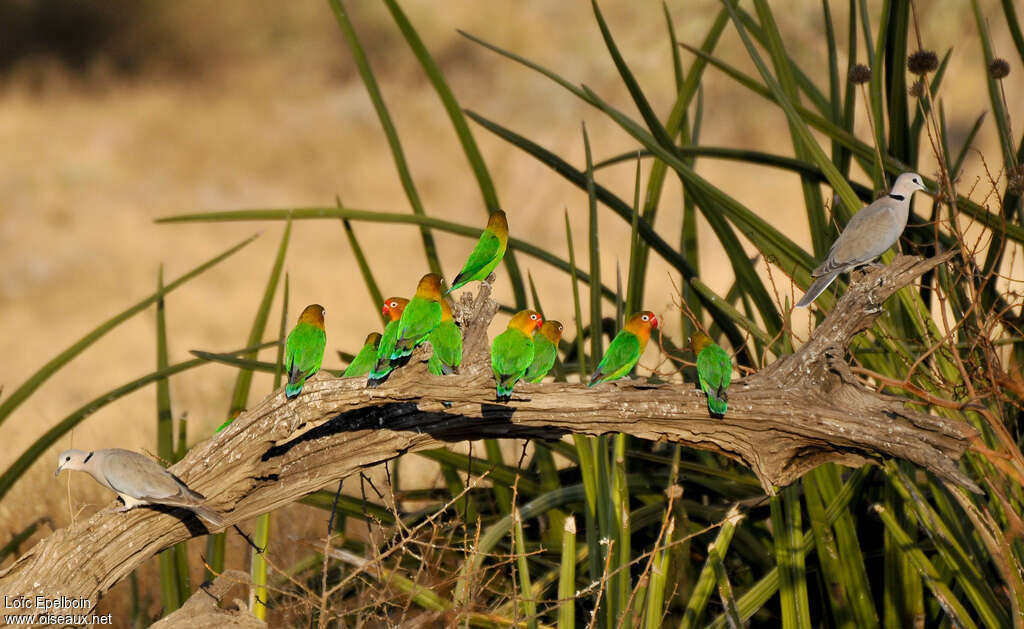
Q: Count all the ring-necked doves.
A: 2